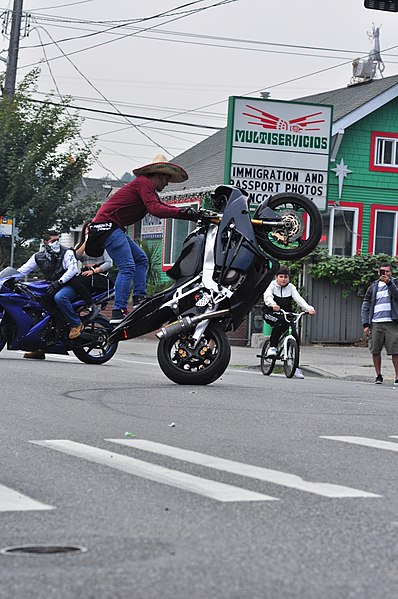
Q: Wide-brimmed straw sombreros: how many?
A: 1